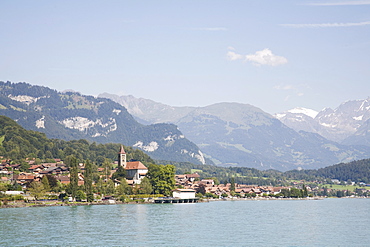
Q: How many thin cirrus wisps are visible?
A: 3